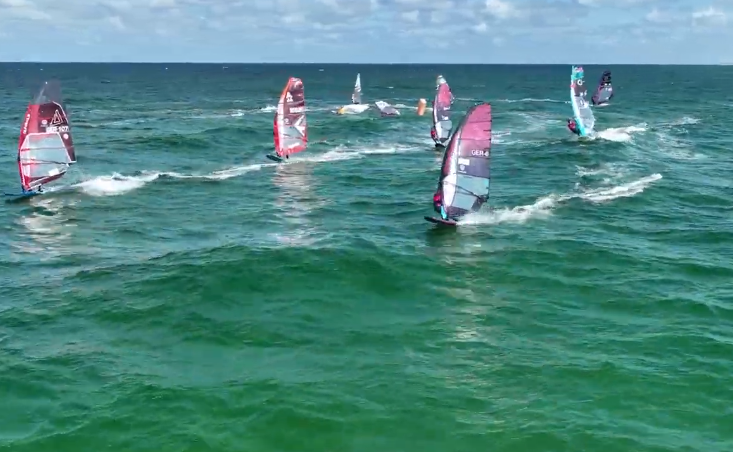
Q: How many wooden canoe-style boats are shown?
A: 0